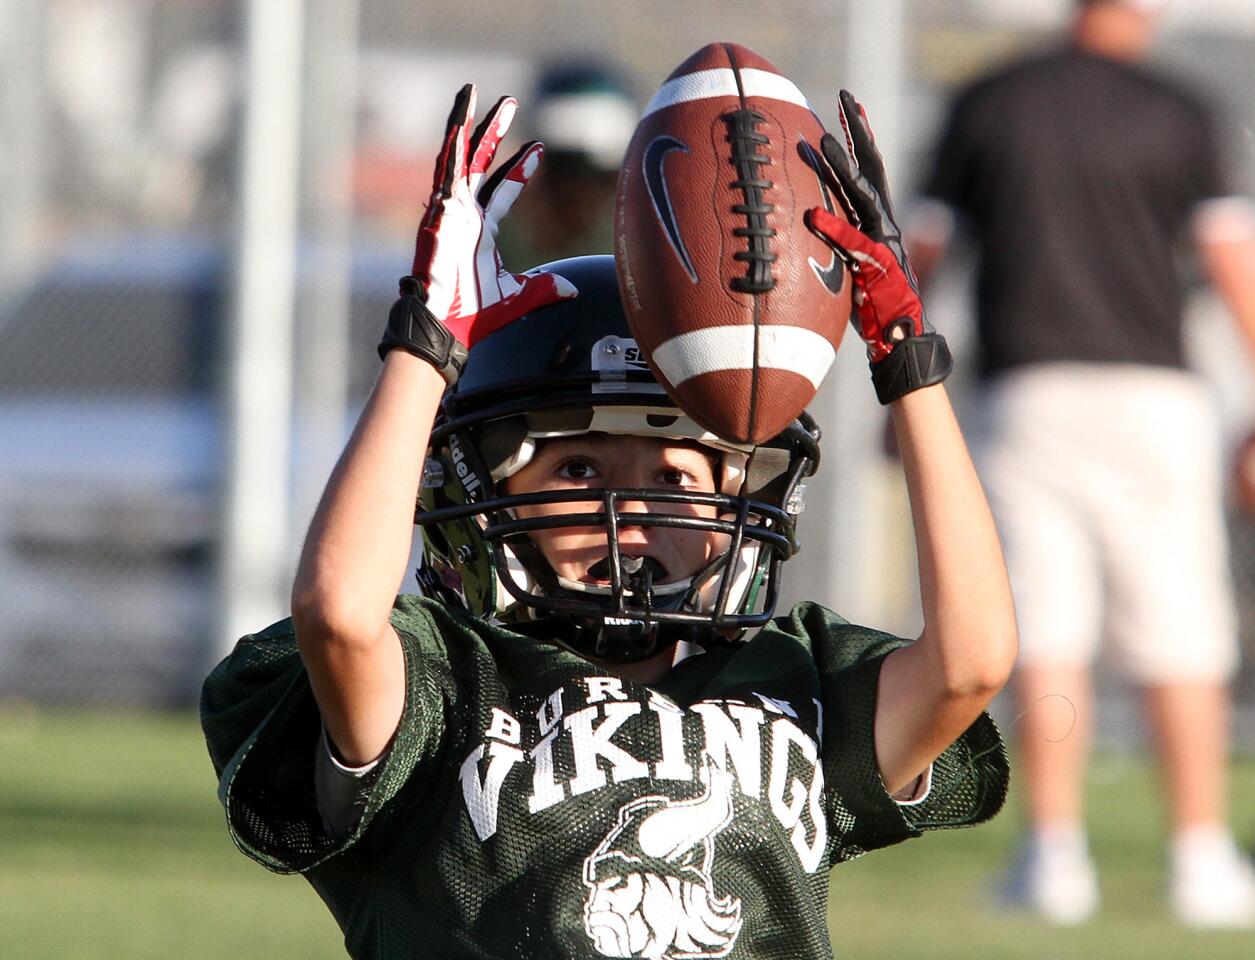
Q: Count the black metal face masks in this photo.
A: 1